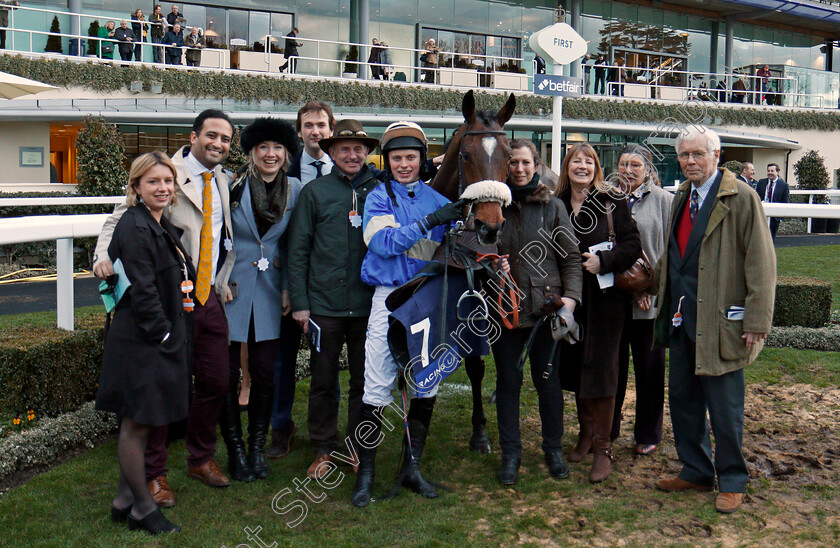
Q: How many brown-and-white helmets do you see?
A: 1